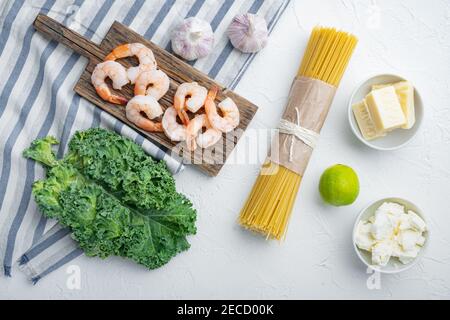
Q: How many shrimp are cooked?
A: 8